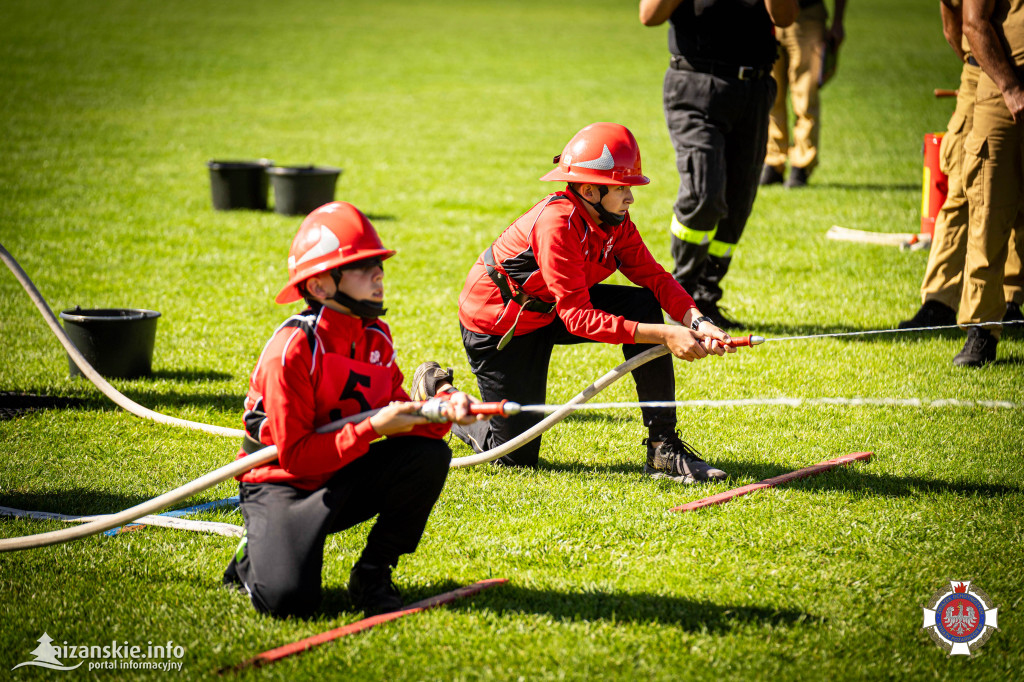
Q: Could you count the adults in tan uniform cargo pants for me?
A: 3